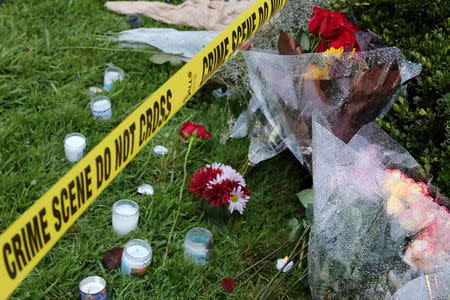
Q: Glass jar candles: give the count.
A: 7